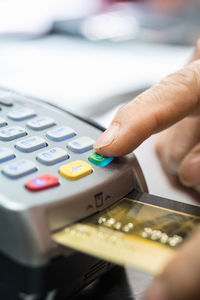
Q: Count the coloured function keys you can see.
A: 3